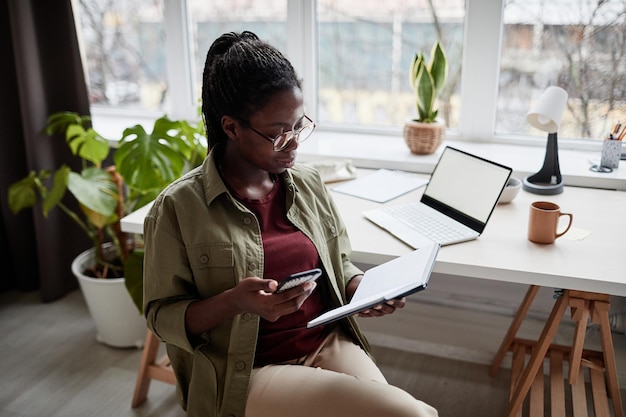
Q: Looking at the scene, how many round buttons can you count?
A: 6